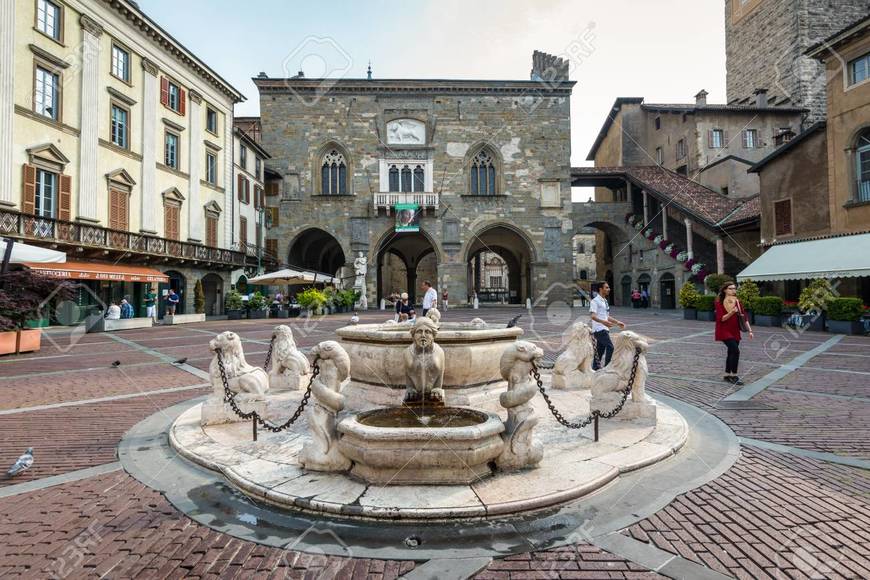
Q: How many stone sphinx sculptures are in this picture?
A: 1